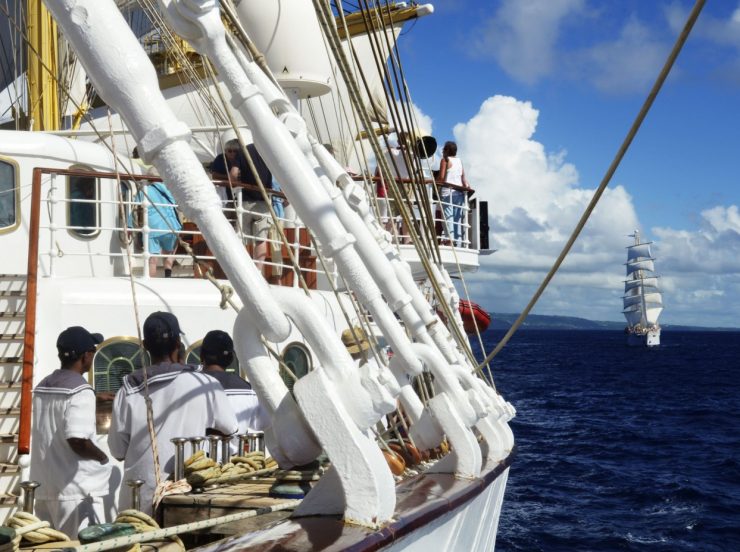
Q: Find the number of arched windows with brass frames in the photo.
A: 3